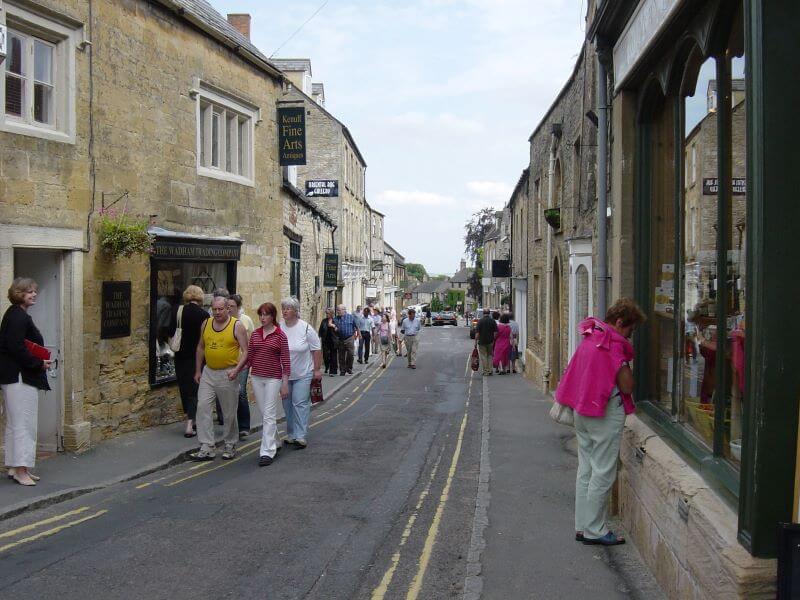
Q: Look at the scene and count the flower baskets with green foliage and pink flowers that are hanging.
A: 1